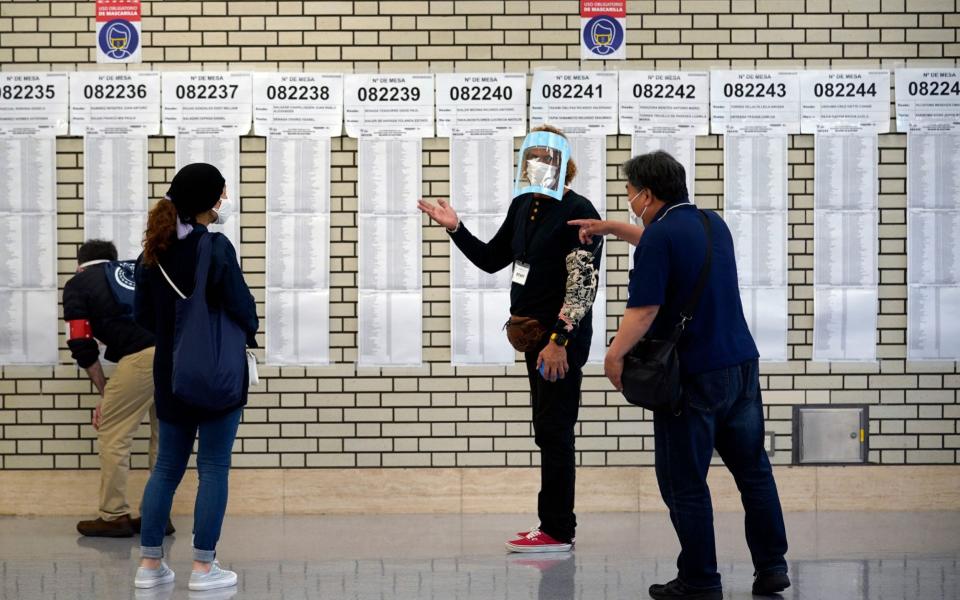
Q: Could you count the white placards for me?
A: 11